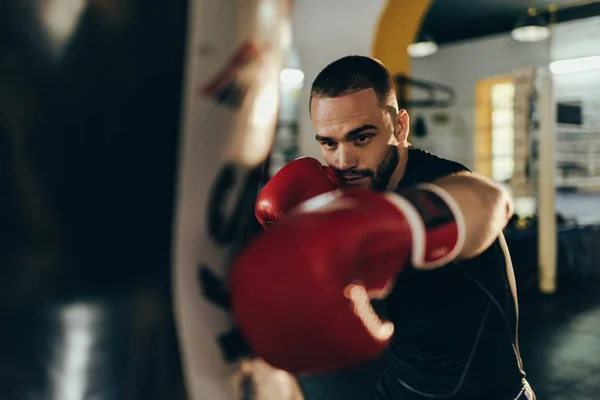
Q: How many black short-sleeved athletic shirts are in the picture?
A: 1